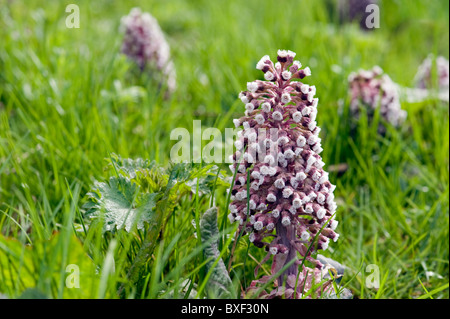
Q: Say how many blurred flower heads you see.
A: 4